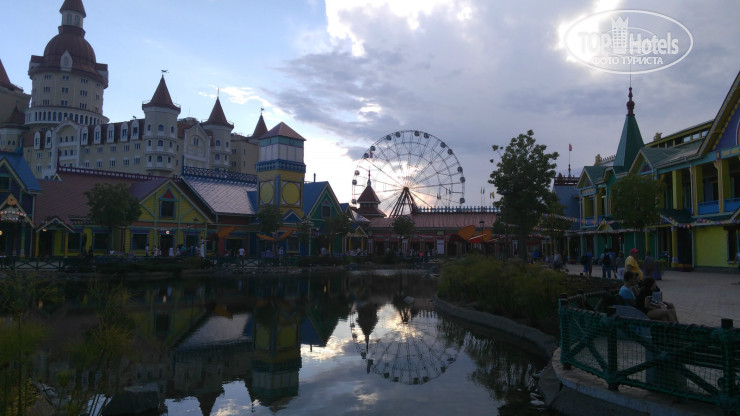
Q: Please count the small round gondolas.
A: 14